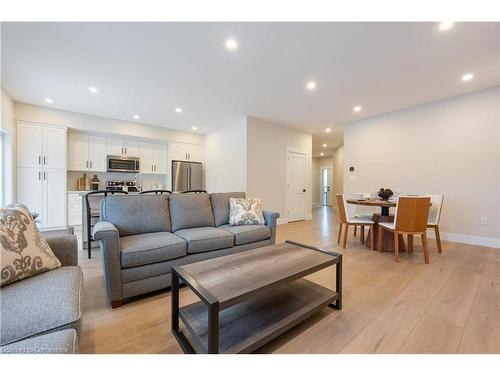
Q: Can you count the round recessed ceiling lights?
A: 13